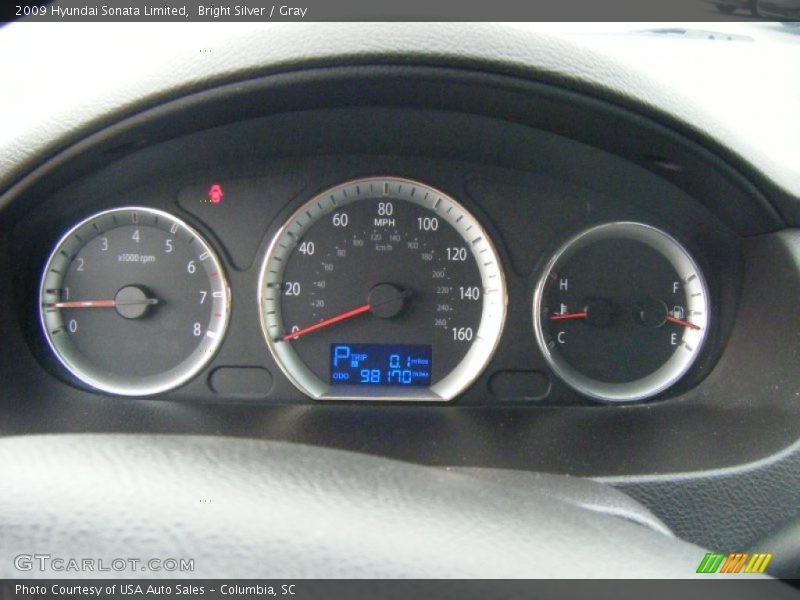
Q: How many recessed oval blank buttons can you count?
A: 2